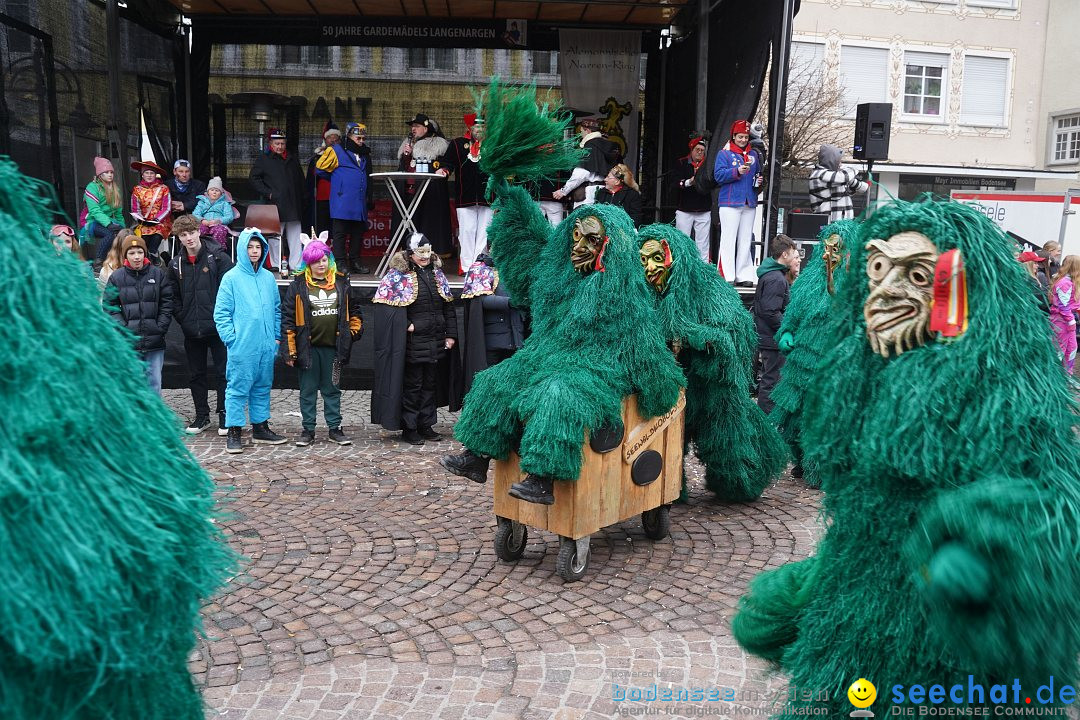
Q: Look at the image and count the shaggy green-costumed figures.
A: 5